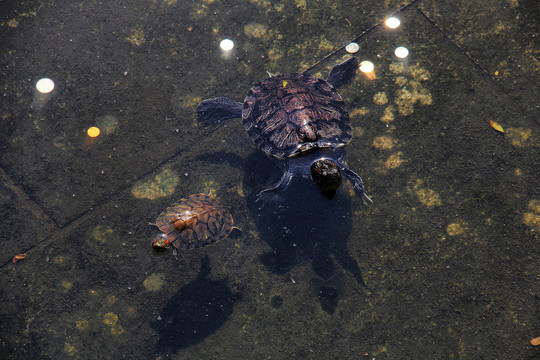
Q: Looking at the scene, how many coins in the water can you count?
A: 7